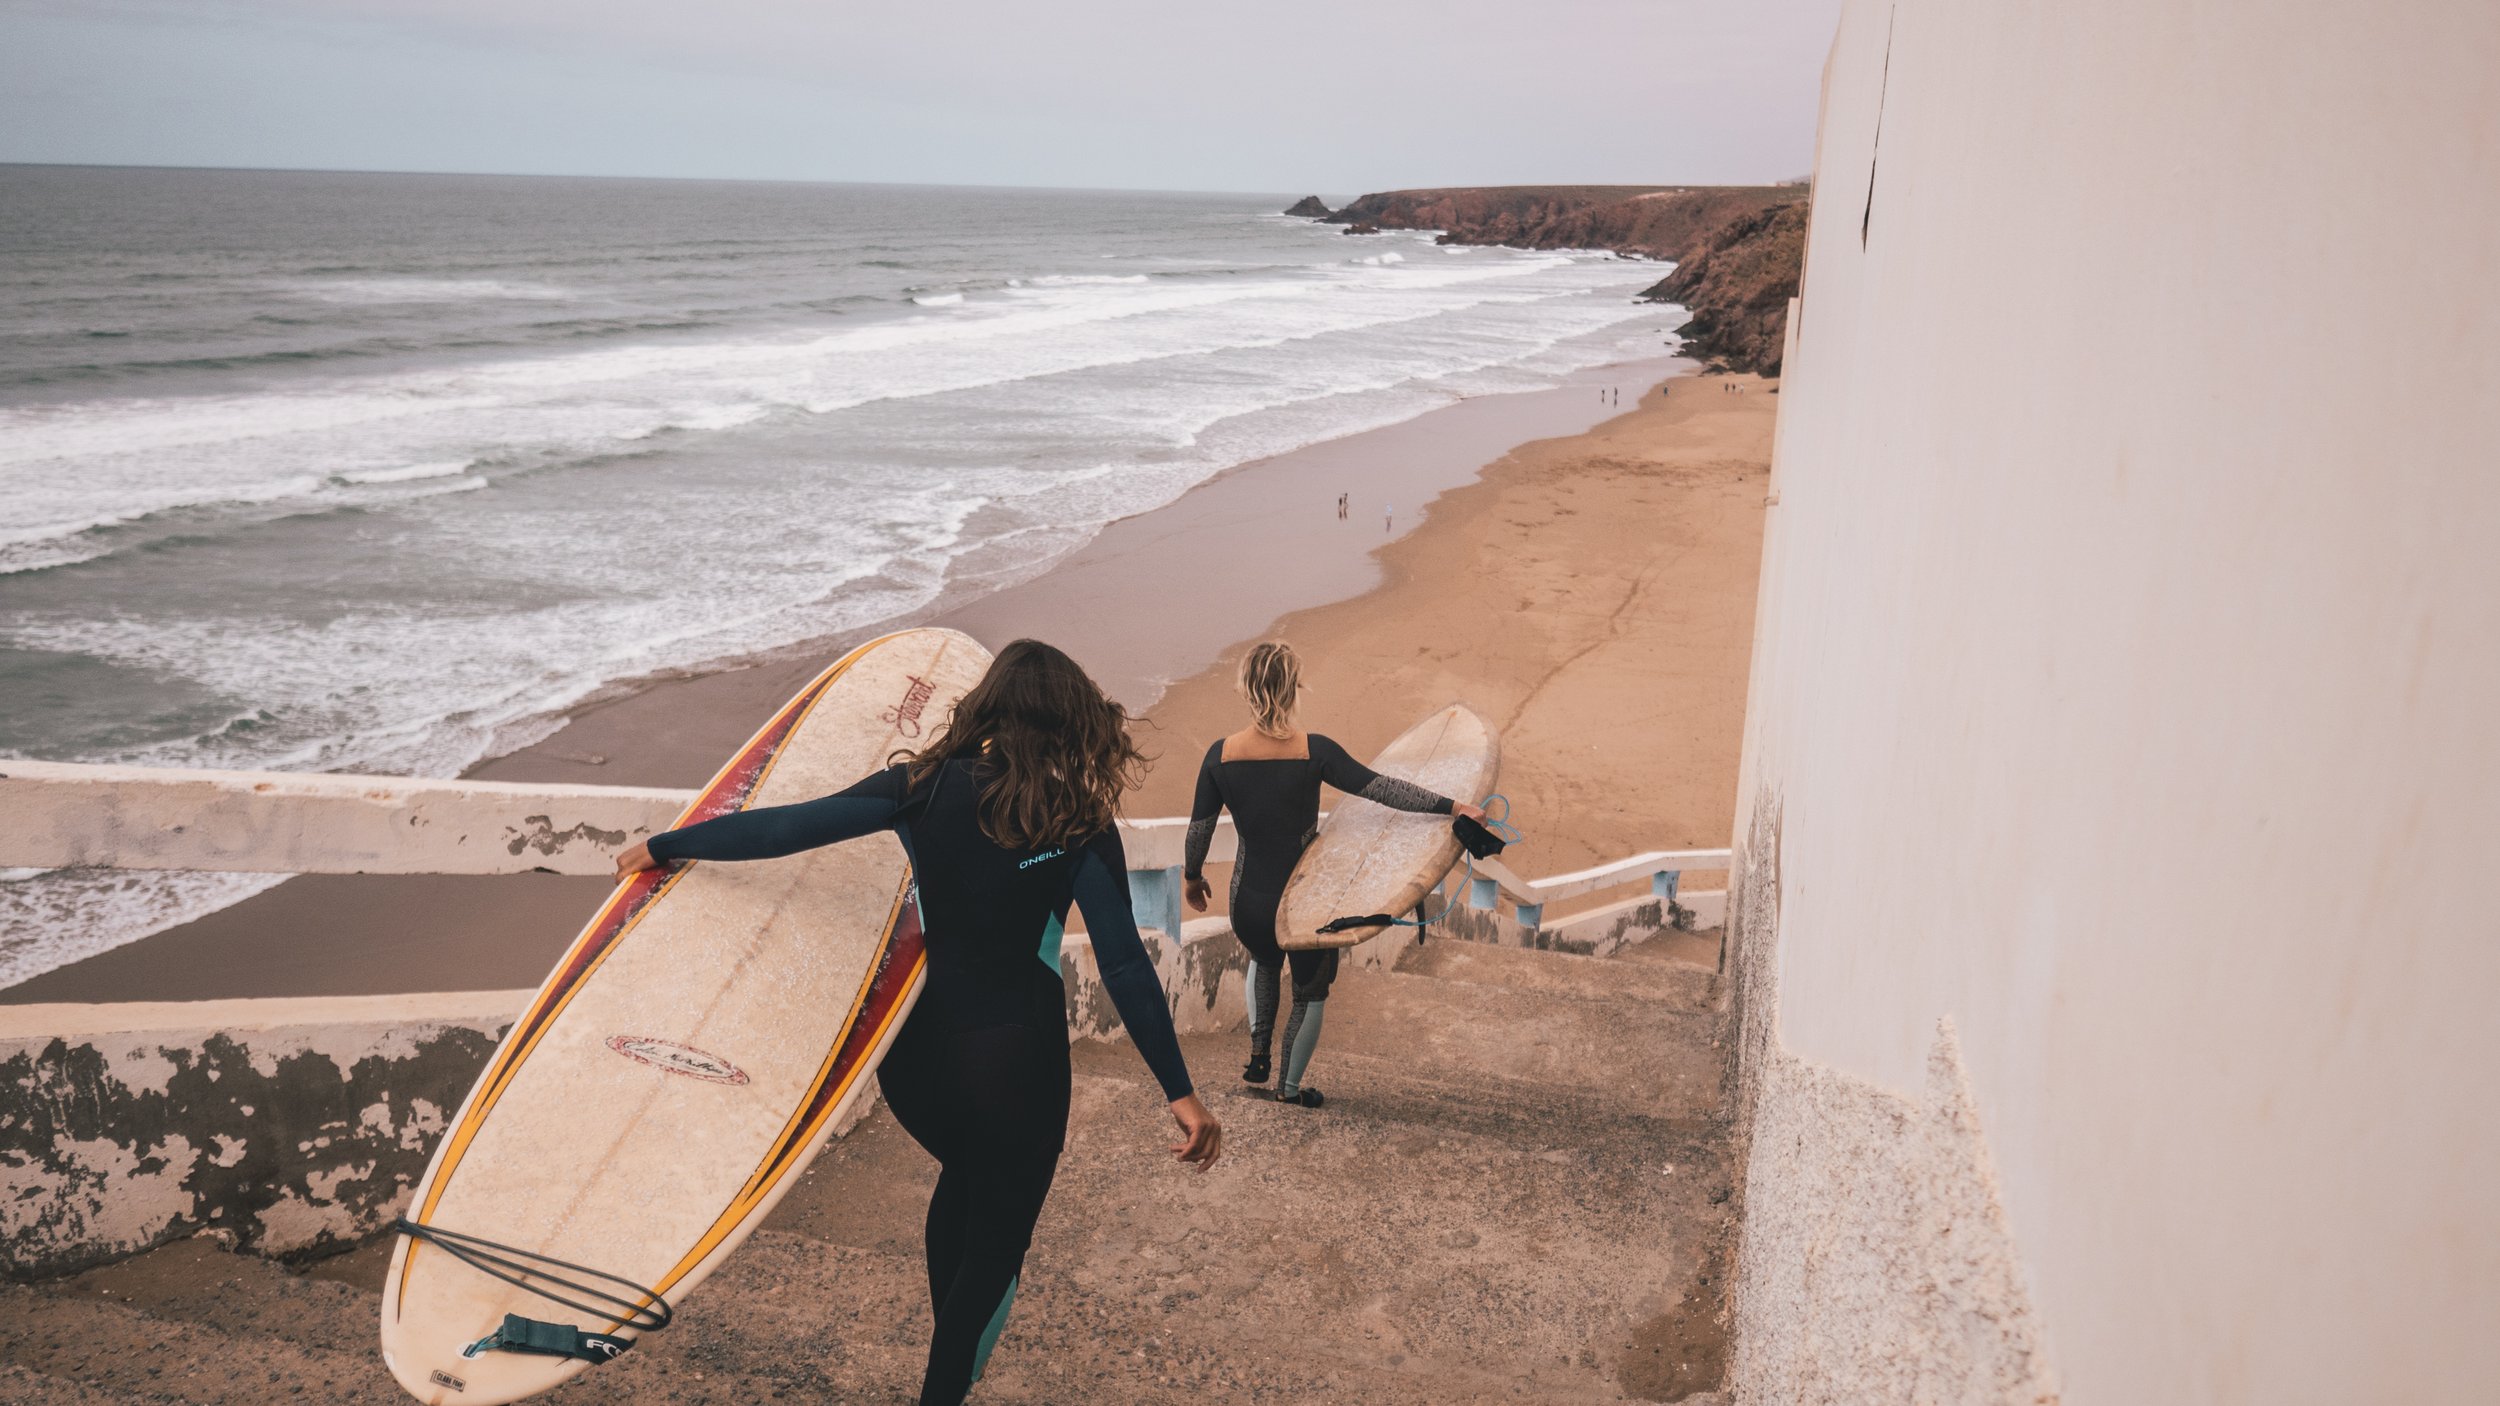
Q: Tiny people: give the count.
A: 9